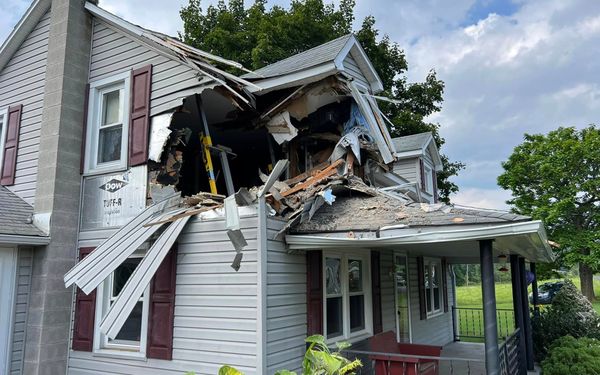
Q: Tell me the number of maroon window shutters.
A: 11